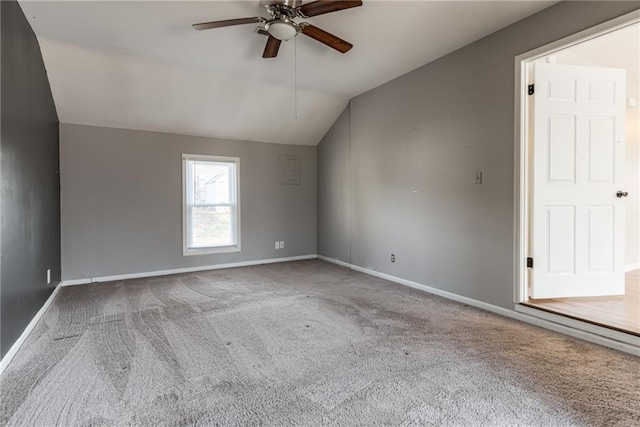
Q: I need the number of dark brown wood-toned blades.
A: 4